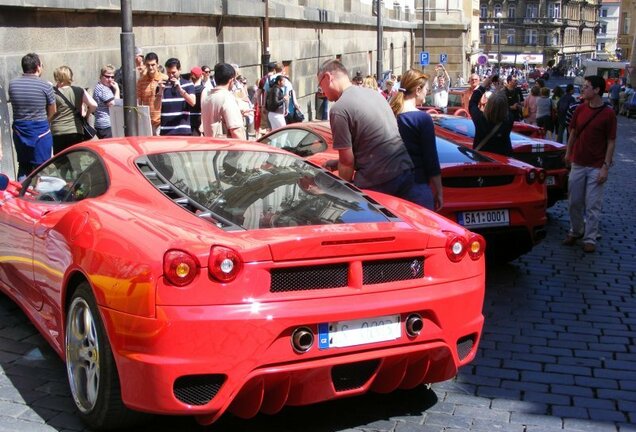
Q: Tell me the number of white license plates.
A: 2